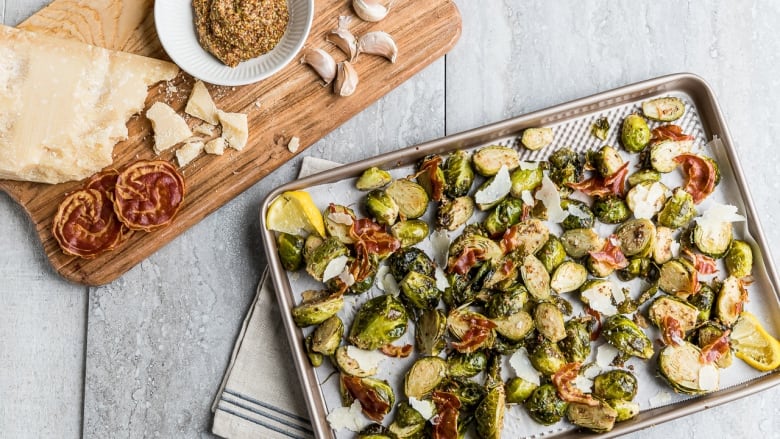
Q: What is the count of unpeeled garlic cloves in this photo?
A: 5